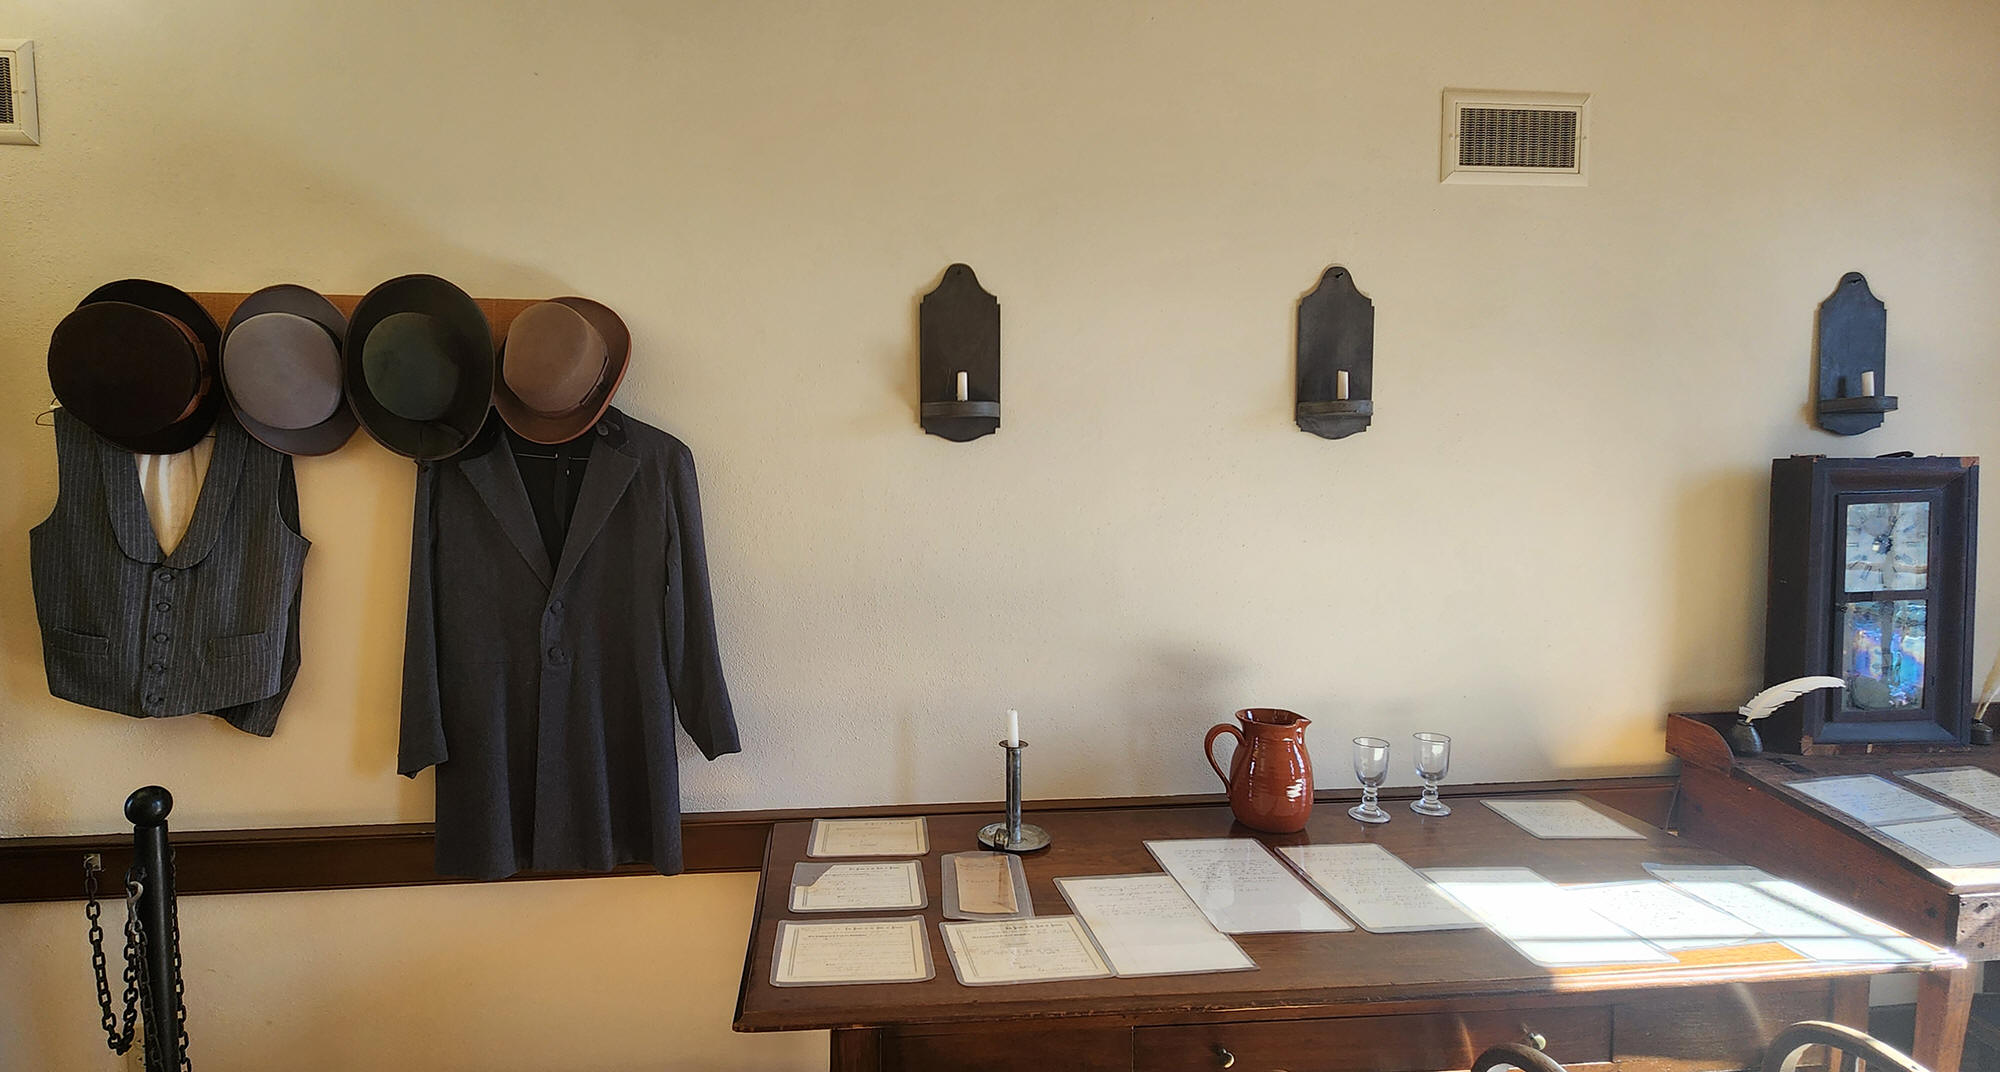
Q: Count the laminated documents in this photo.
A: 15